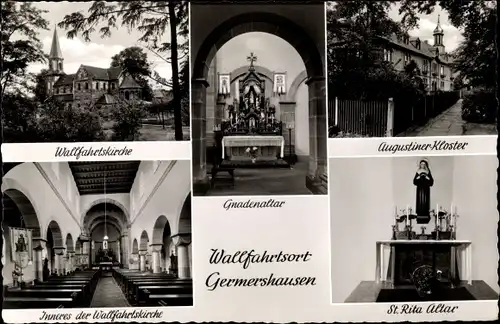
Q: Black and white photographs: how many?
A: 5